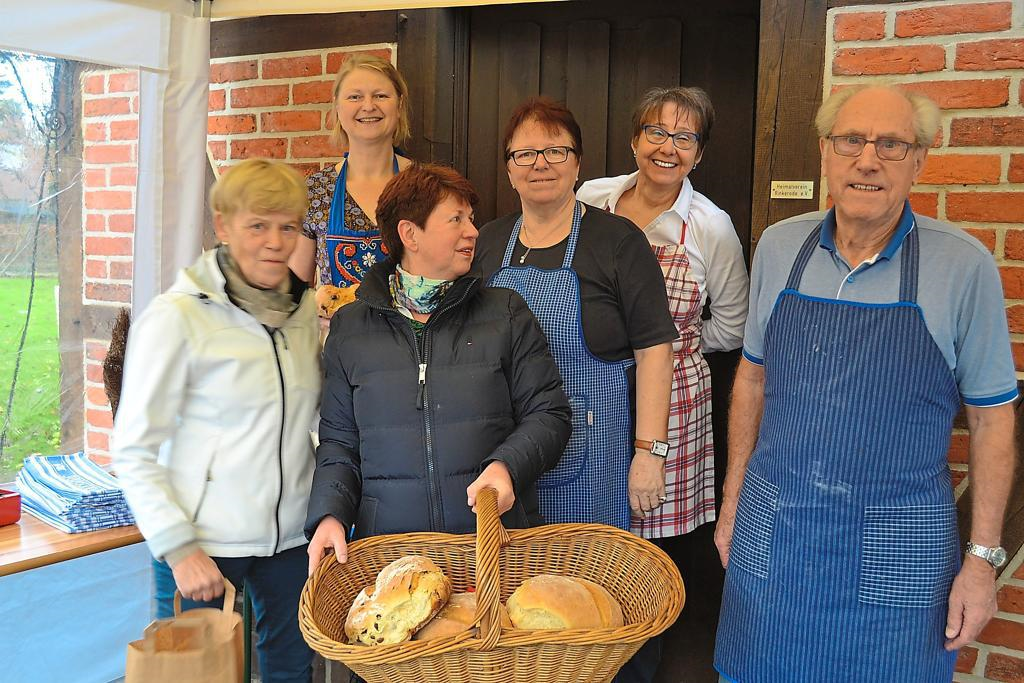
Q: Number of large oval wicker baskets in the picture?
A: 1